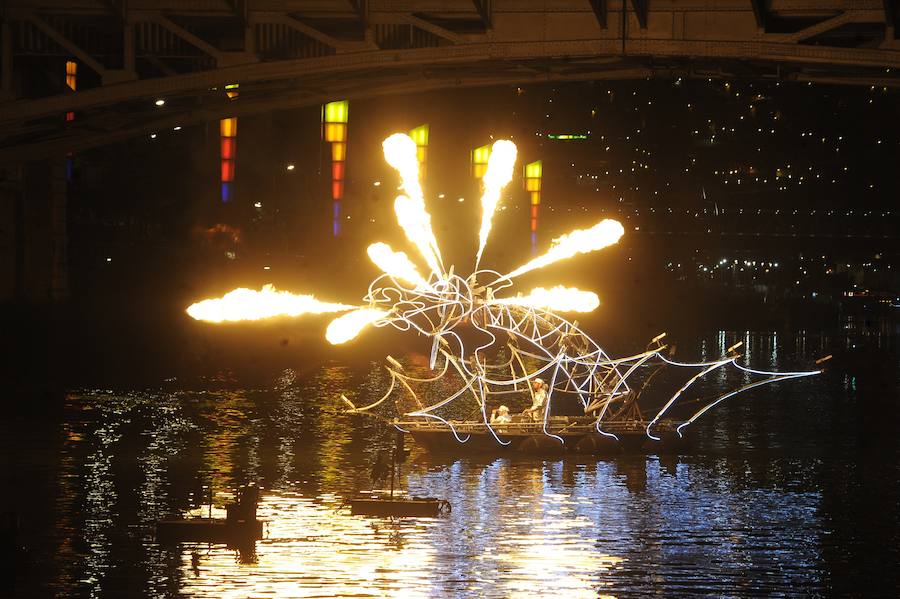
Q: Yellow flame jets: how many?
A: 8